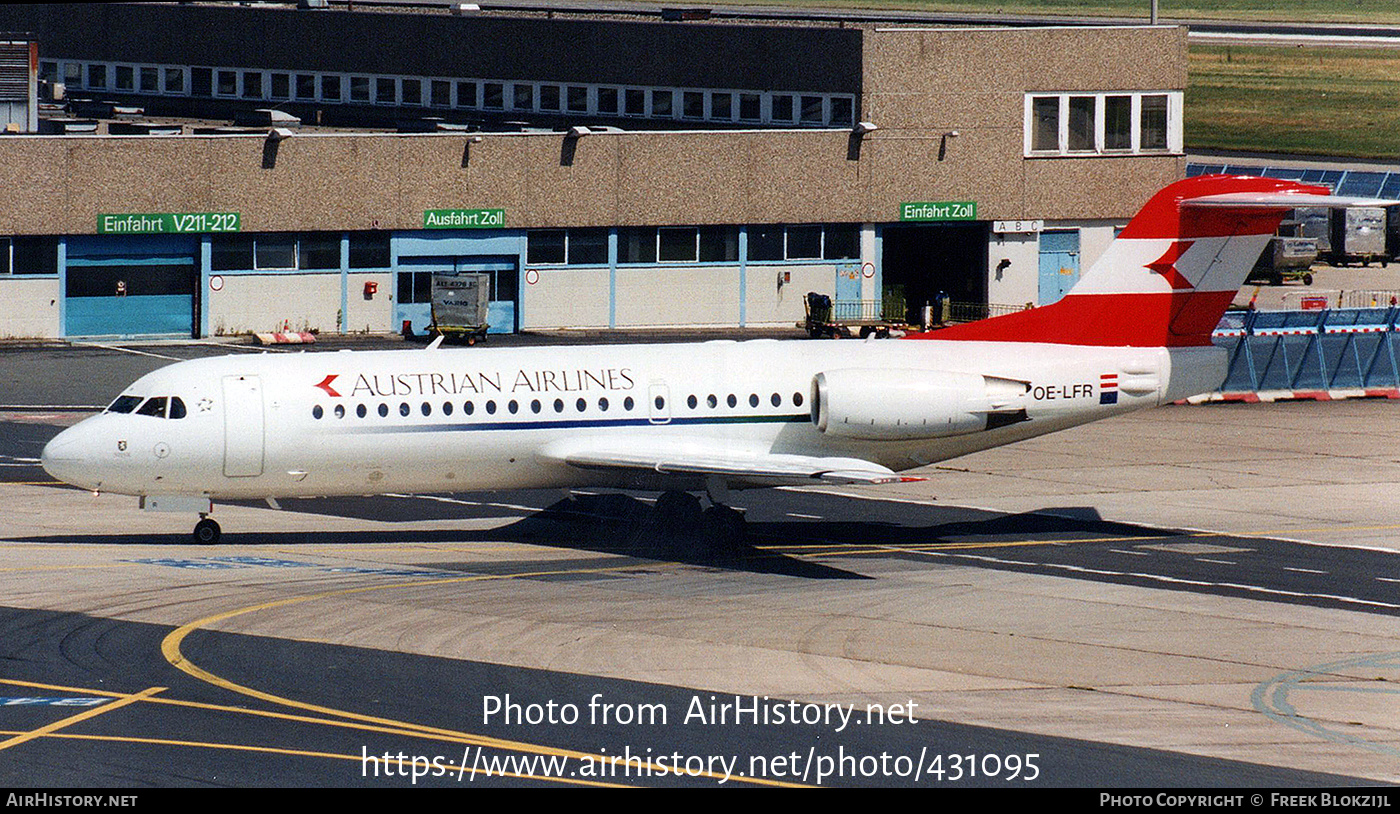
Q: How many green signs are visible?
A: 3